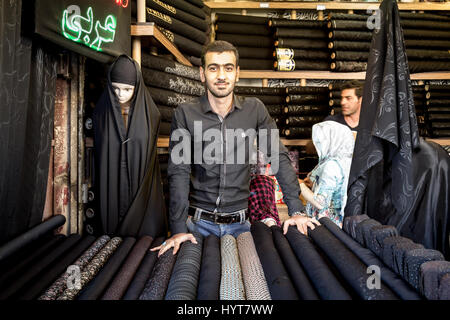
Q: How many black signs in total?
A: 1